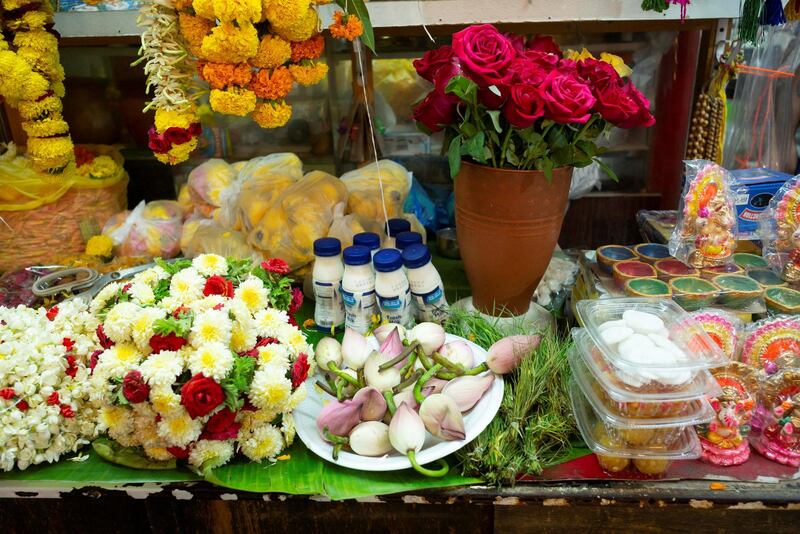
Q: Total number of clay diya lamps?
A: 11